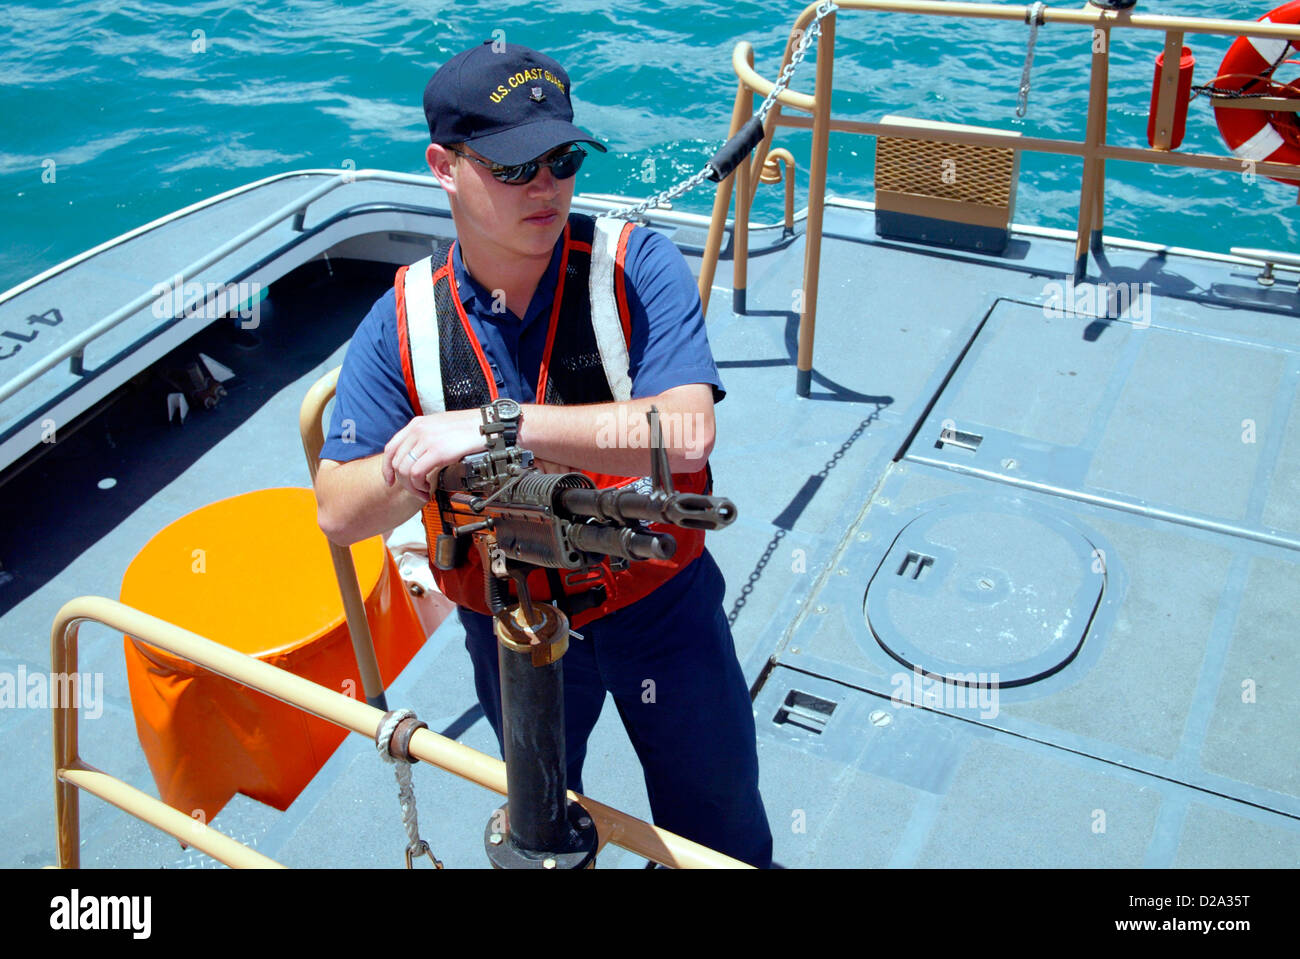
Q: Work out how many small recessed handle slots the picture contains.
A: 3